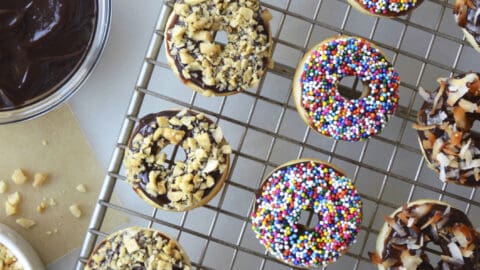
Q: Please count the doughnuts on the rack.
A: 9